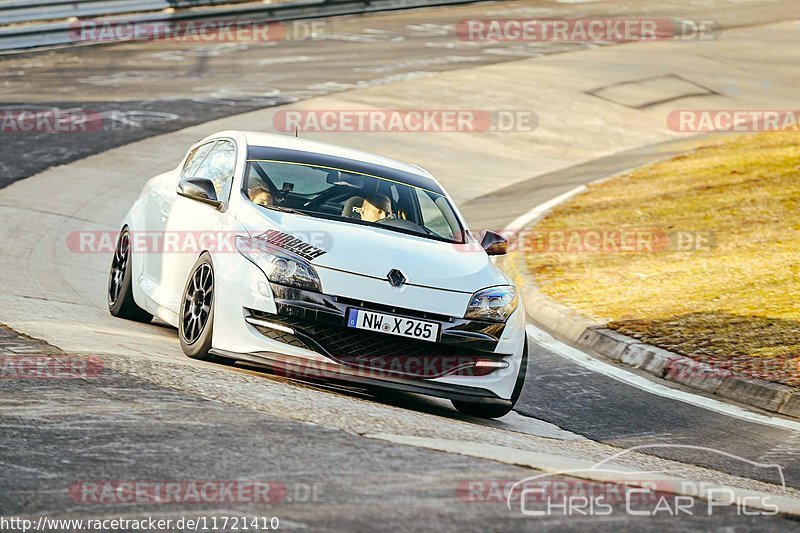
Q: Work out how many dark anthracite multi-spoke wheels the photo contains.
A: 2